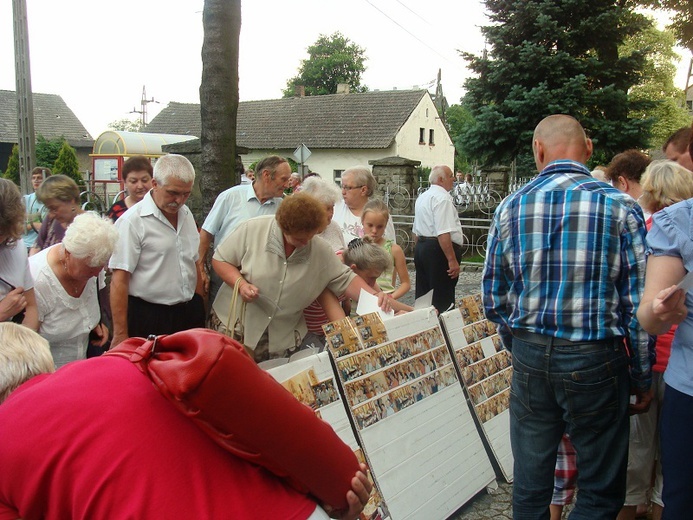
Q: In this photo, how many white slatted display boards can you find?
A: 3